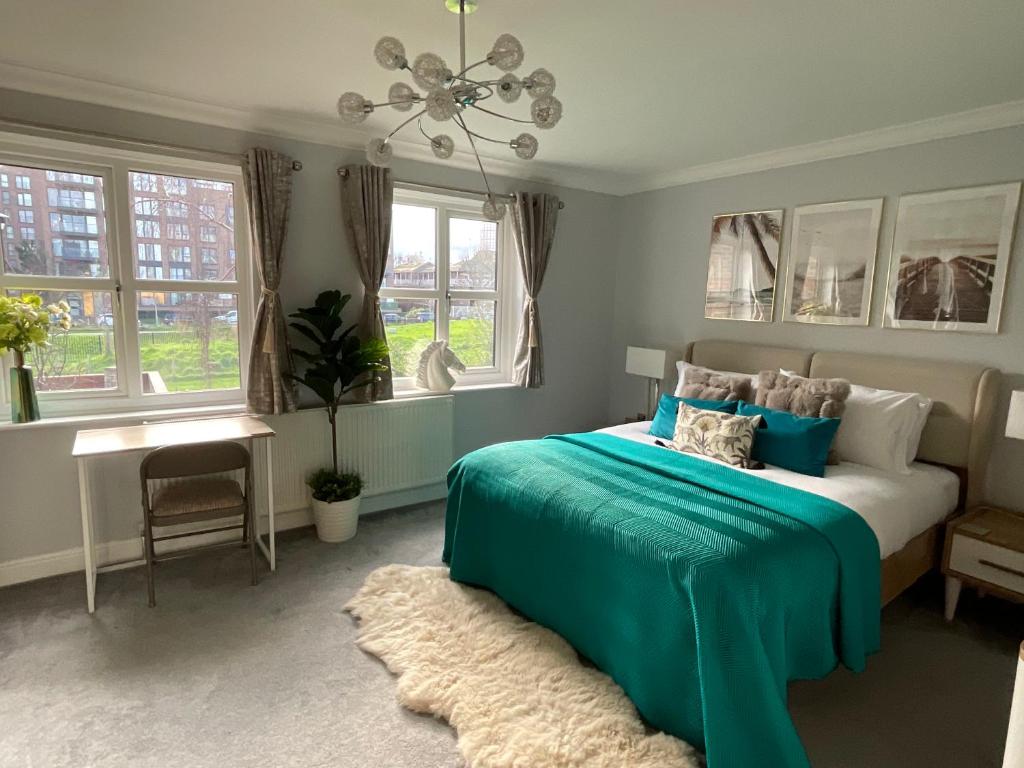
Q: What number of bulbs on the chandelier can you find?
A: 13